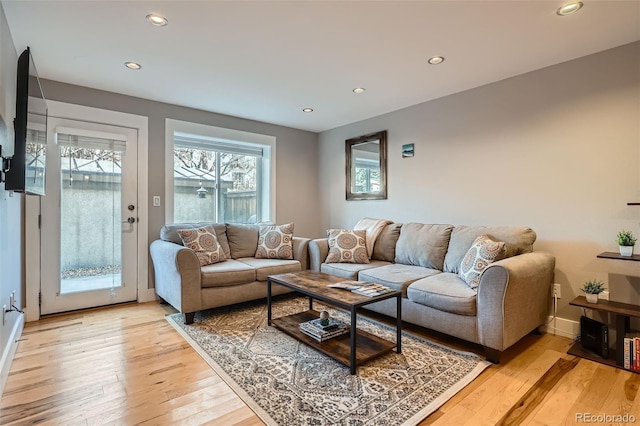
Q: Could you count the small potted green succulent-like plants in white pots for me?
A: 2